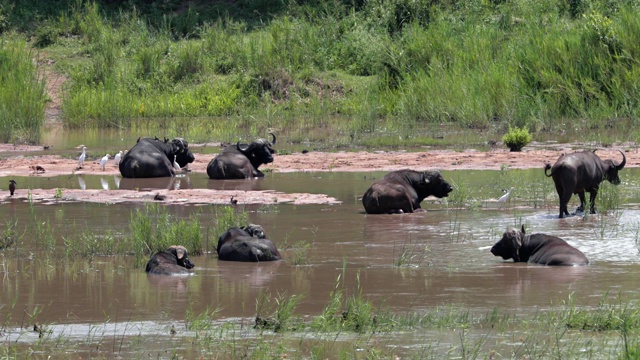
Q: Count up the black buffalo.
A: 7